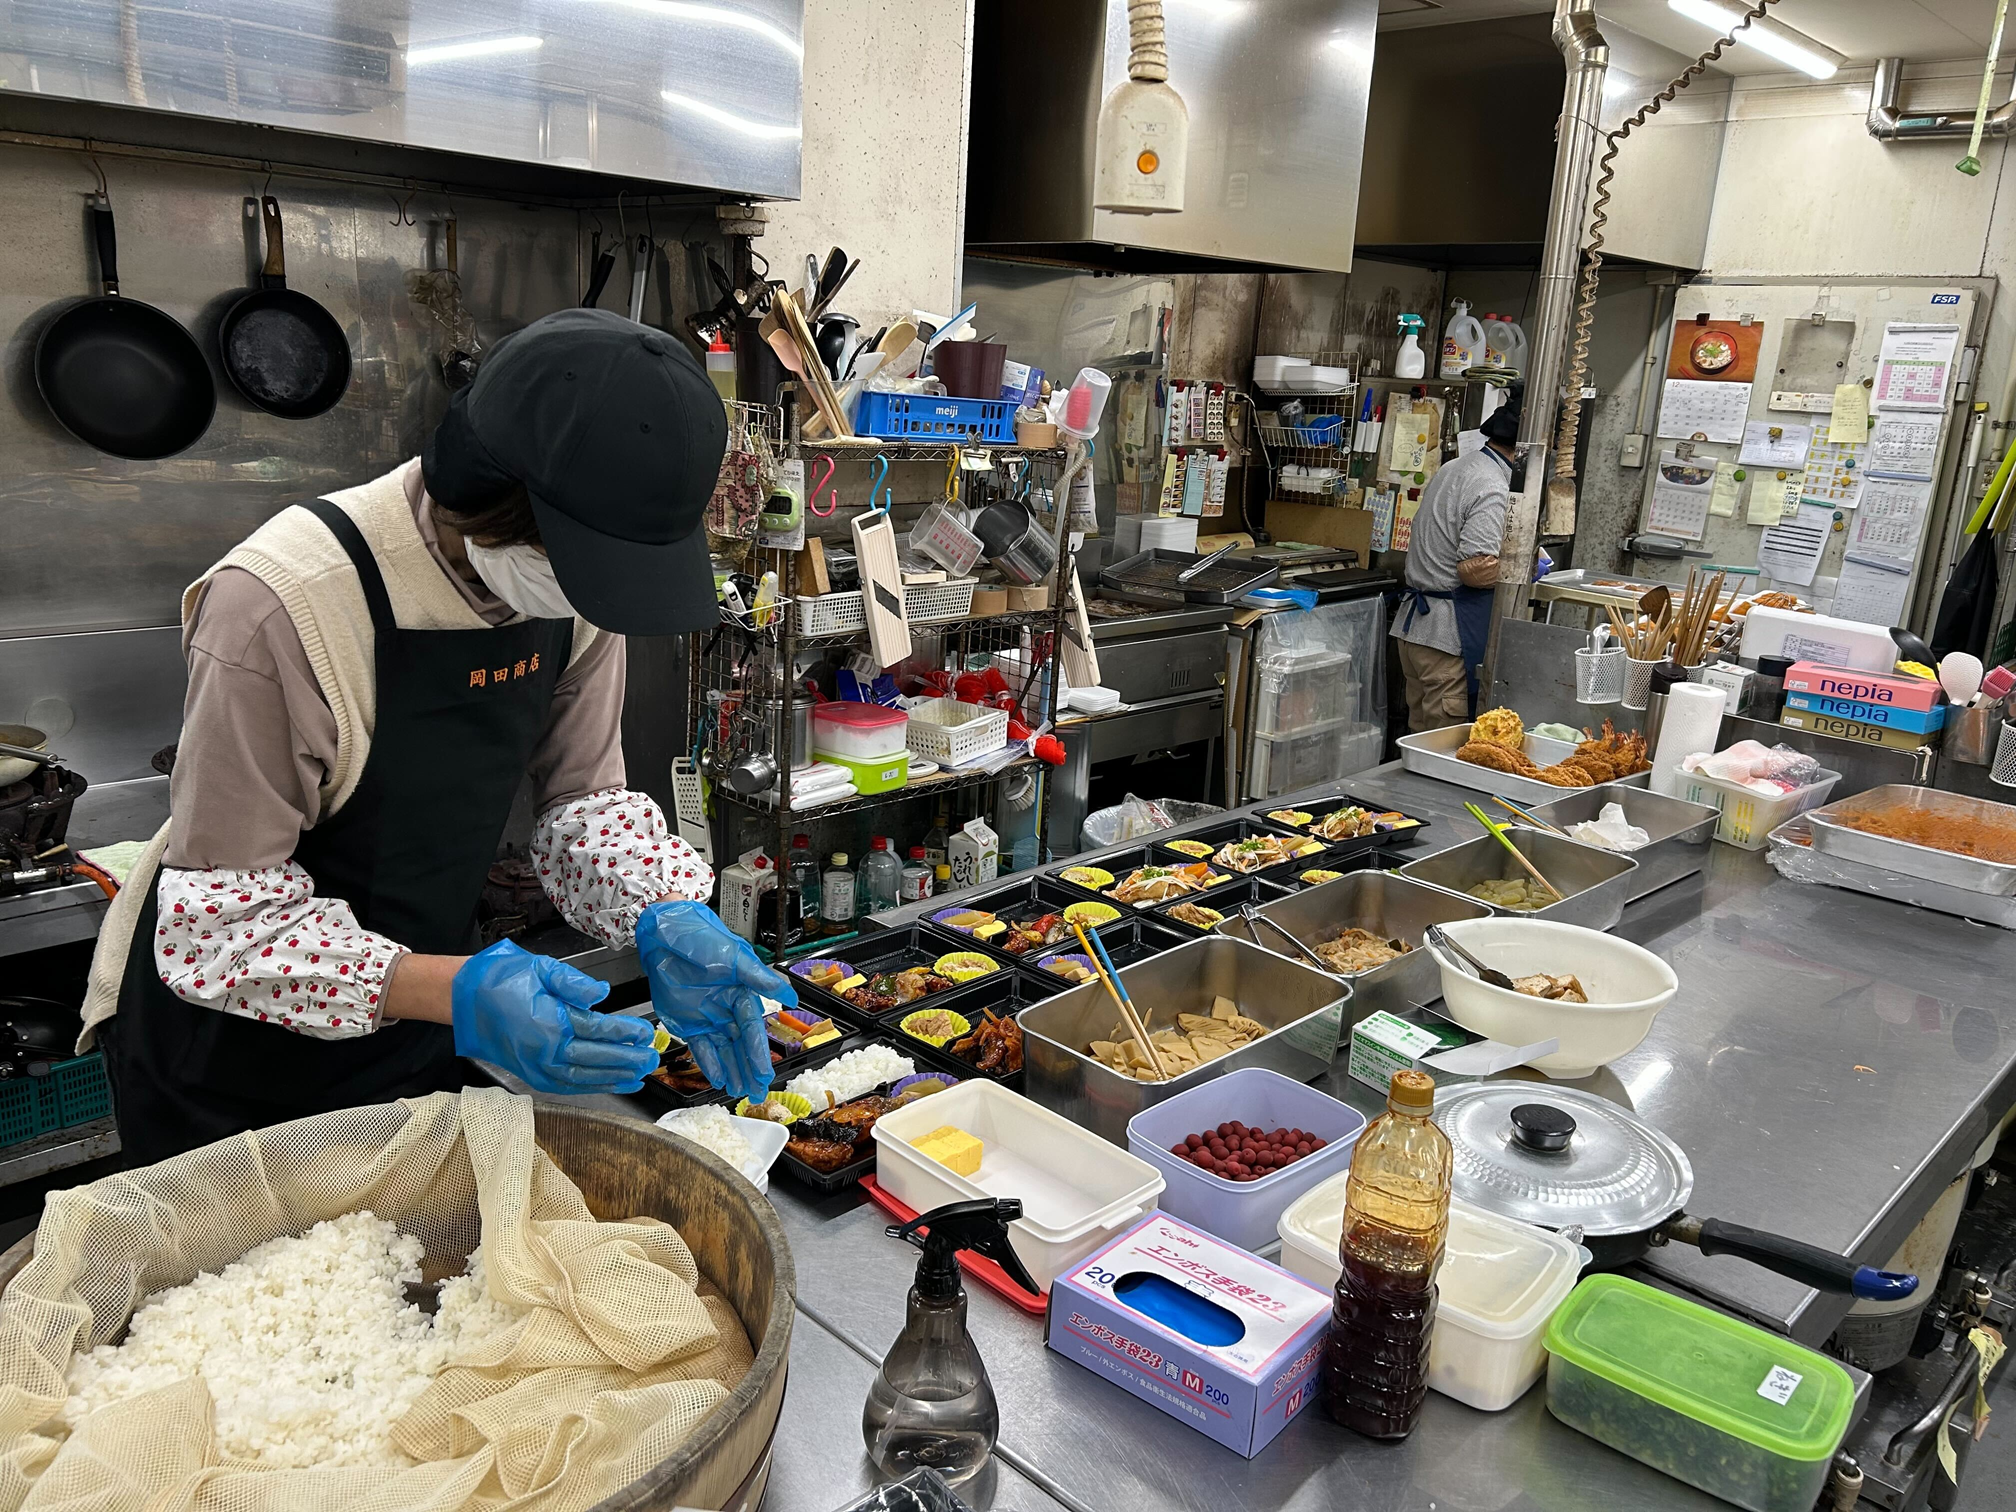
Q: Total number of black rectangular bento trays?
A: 11